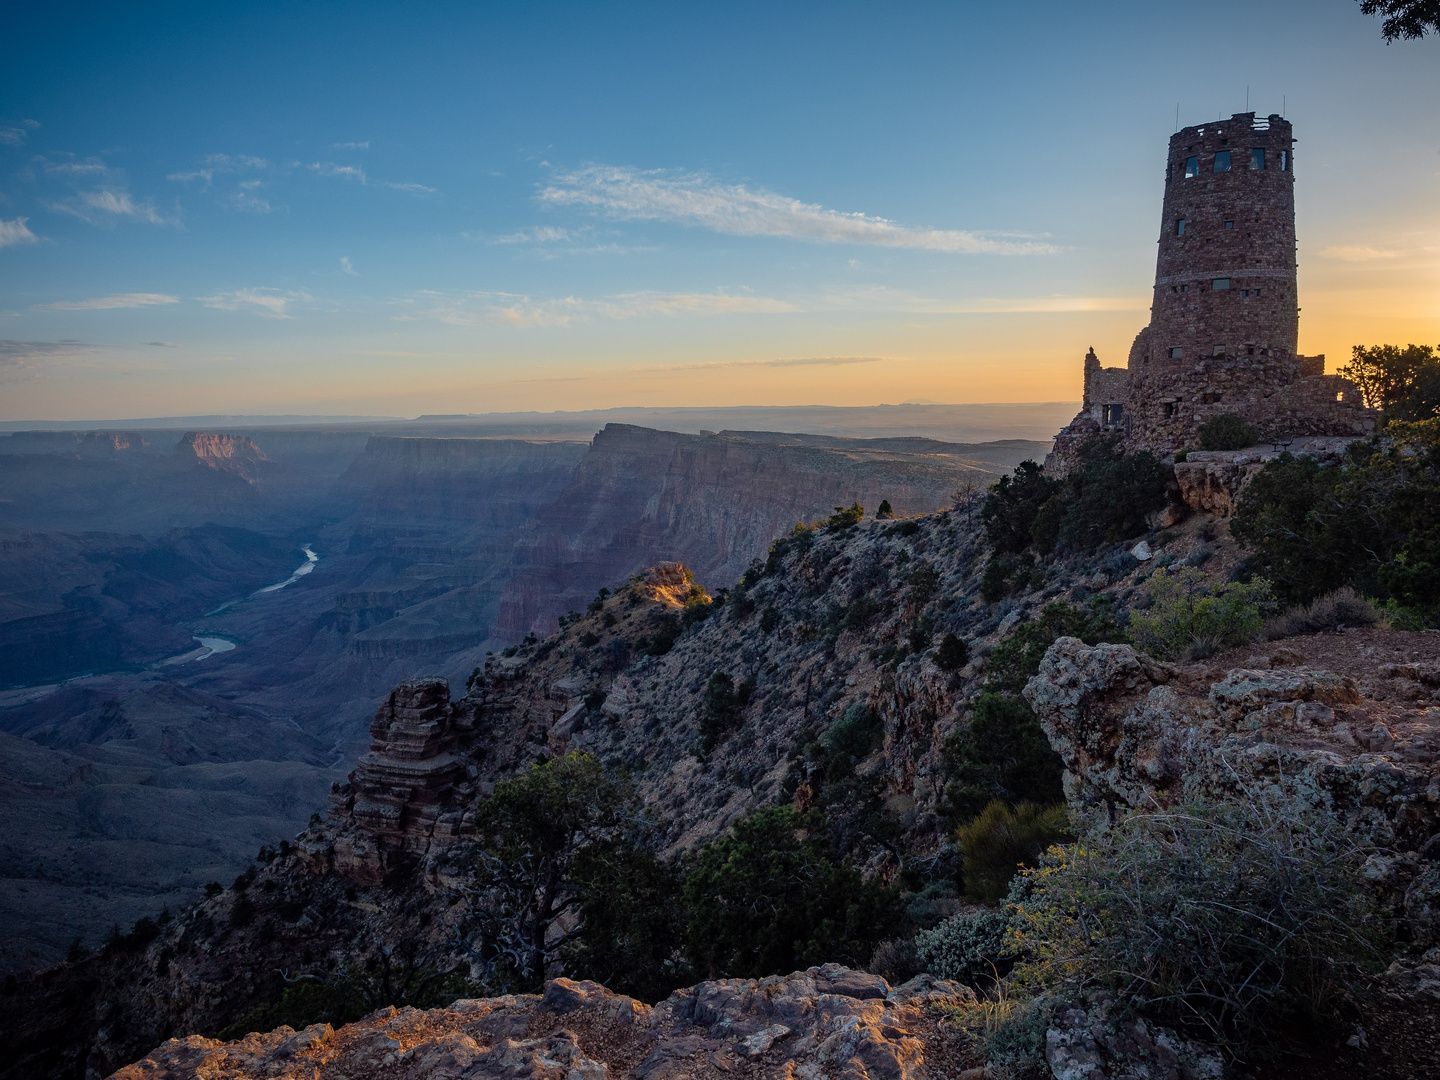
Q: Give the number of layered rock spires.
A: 1